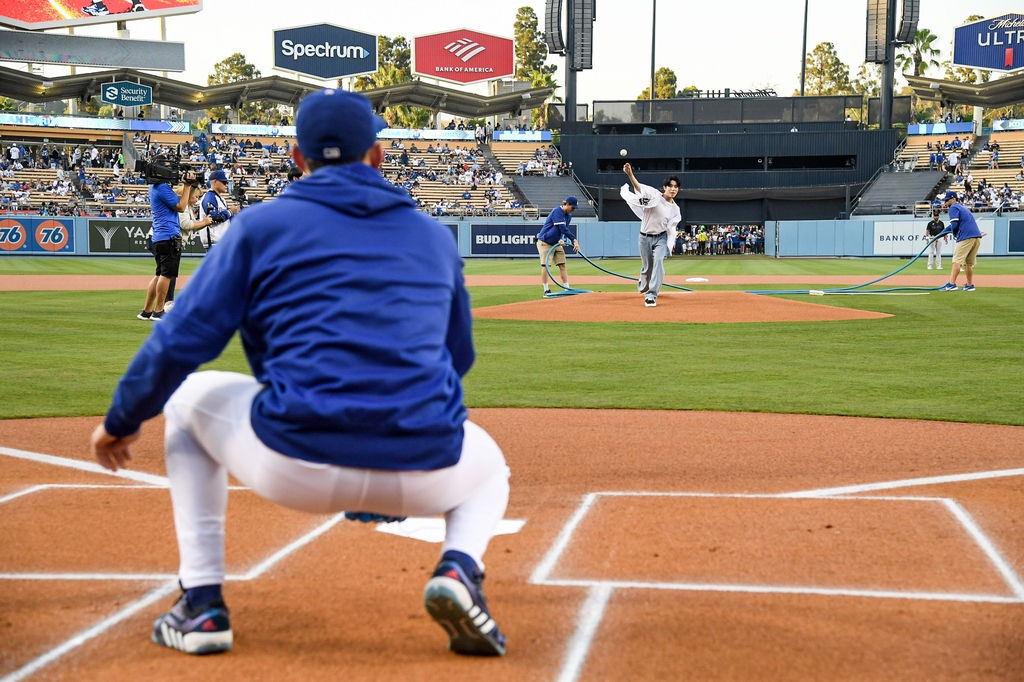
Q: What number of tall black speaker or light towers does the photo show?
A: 2